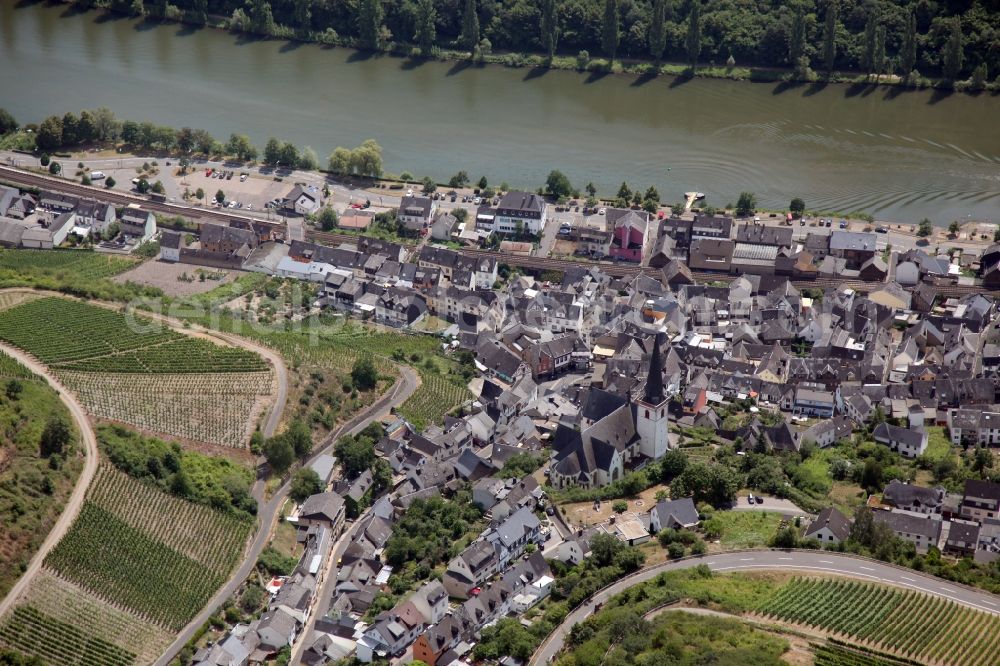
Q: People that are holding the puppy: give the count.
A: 0